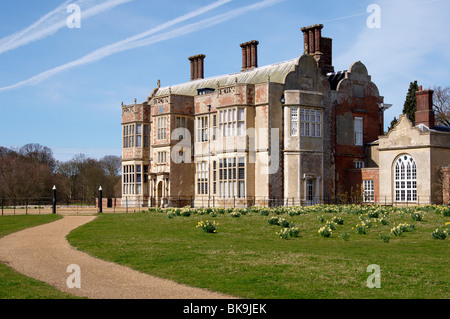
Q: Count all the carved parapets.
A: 3